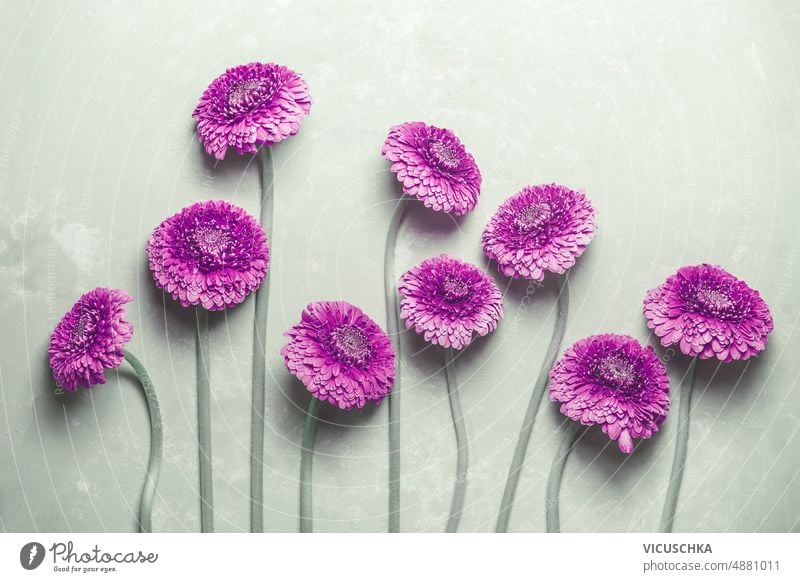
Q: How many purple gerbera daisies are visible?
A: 9